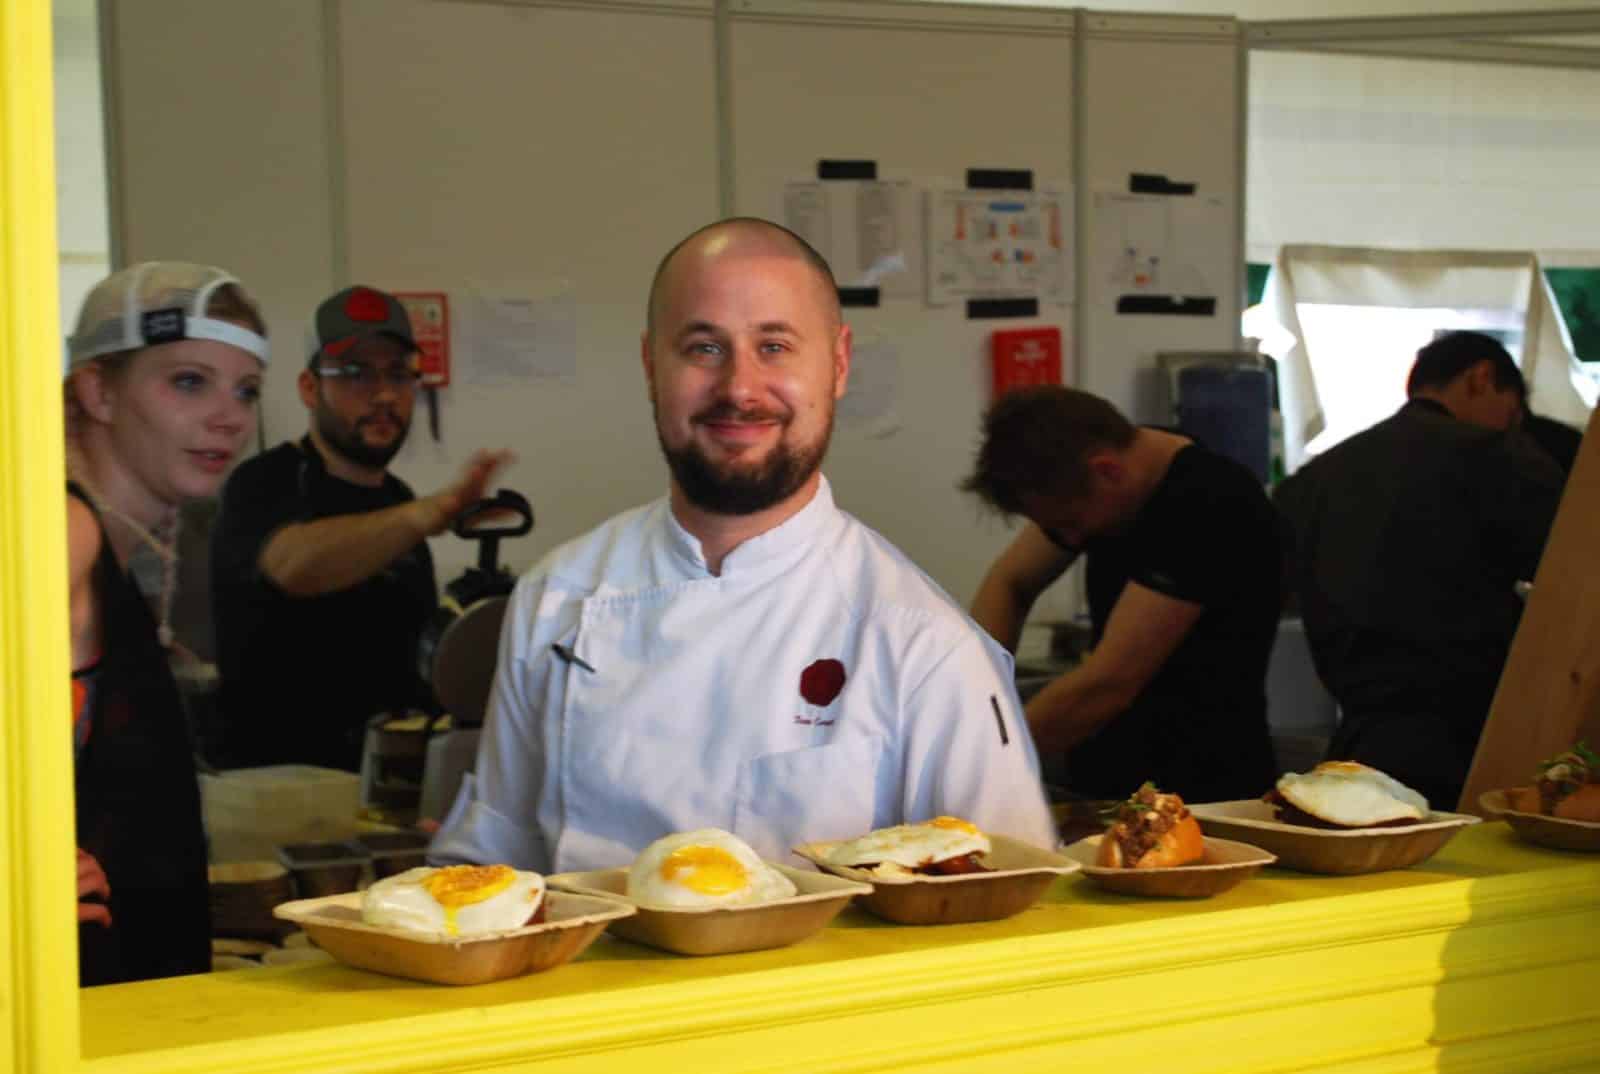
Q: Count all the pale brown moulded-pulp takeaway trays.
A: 6